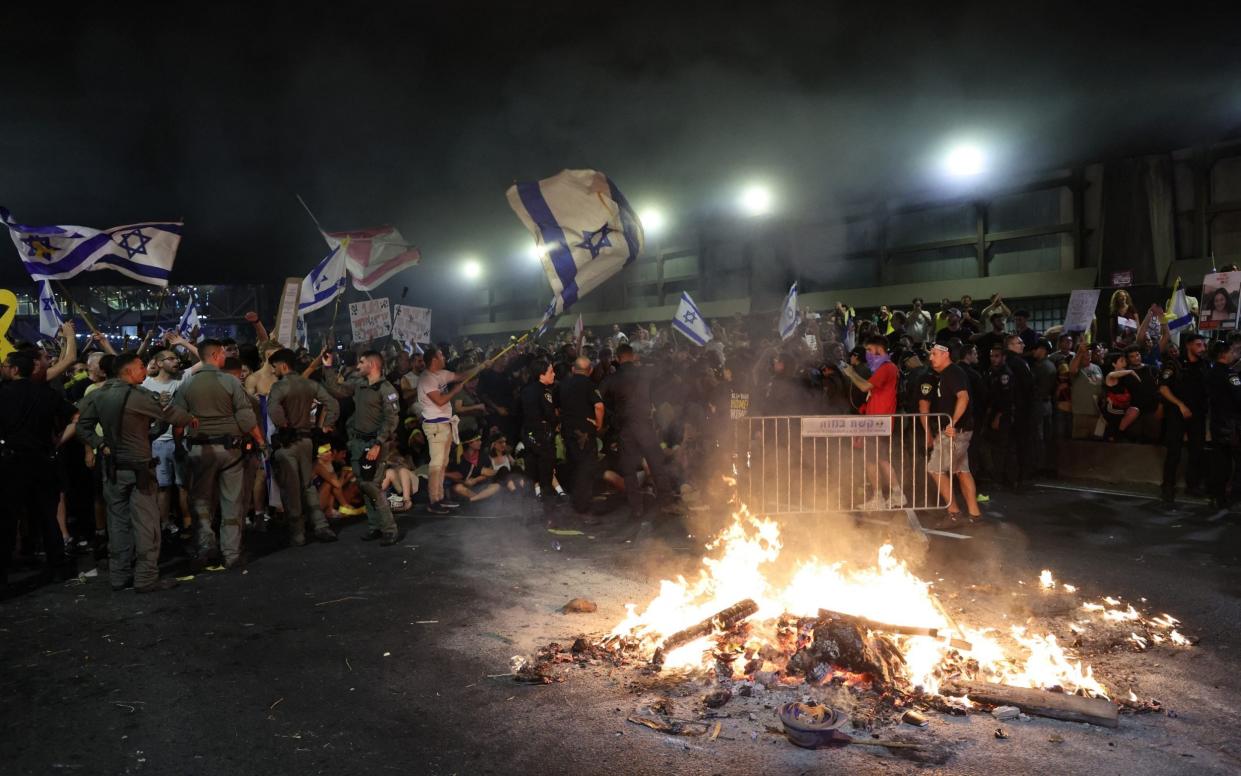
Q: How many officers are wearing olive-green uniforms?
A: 4